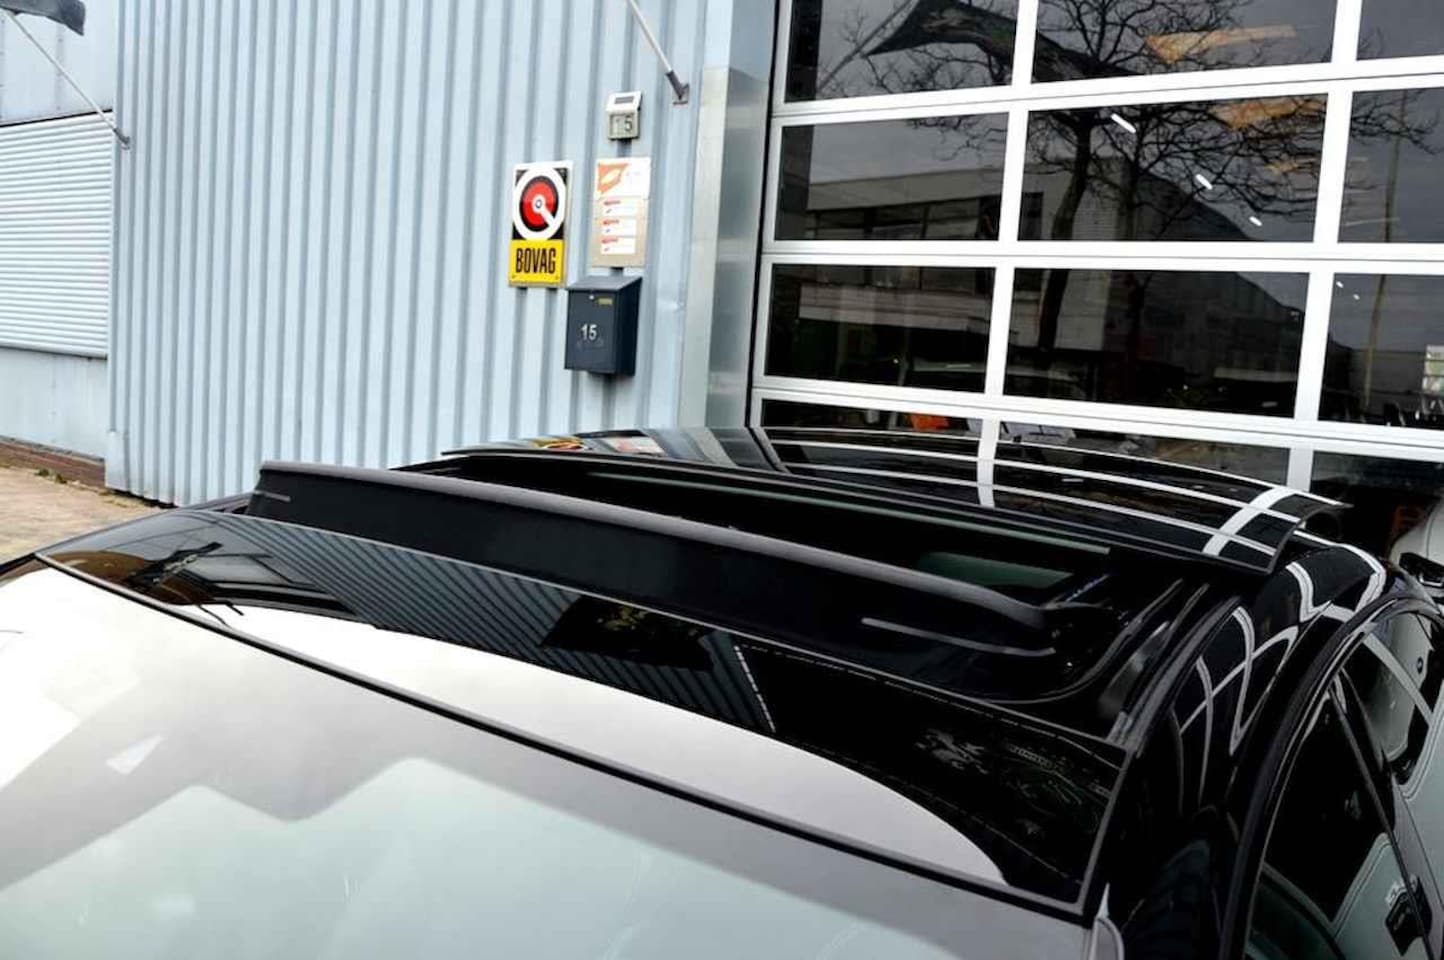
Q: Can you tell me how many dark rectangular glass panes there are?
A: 12